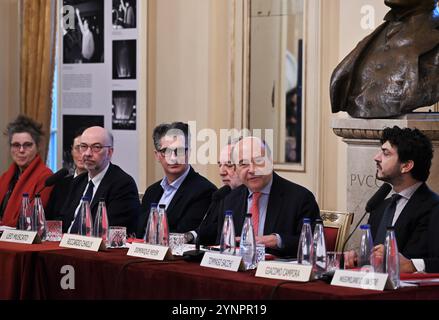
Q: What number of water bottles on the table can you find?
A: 12